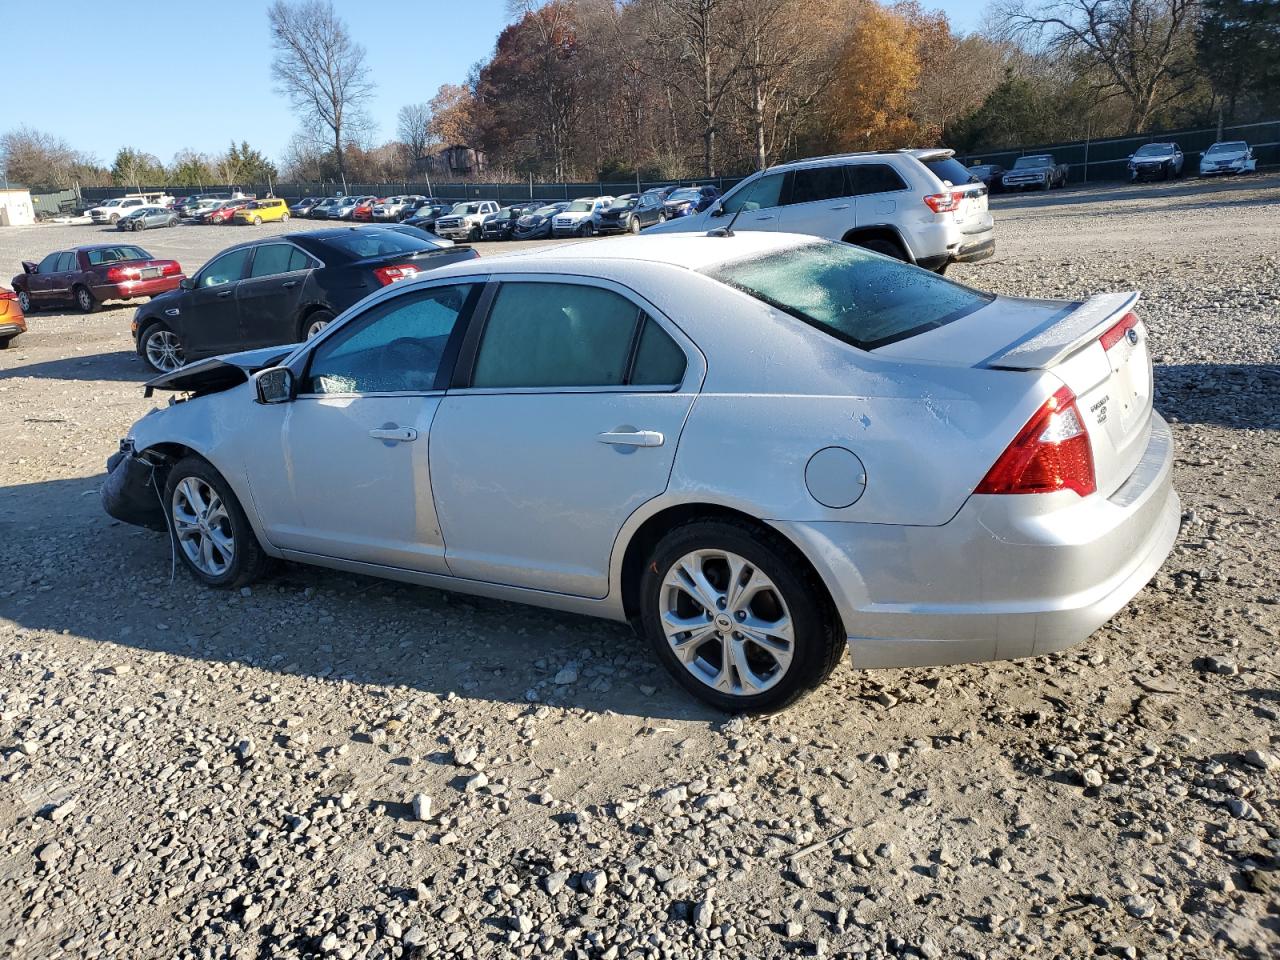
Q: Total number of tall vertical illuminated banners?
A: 0